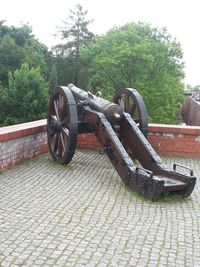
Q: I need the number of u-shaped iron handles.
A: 2